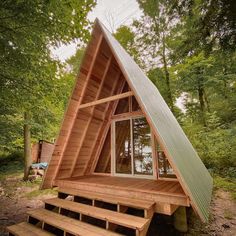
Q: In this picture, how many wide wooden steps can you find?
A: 4